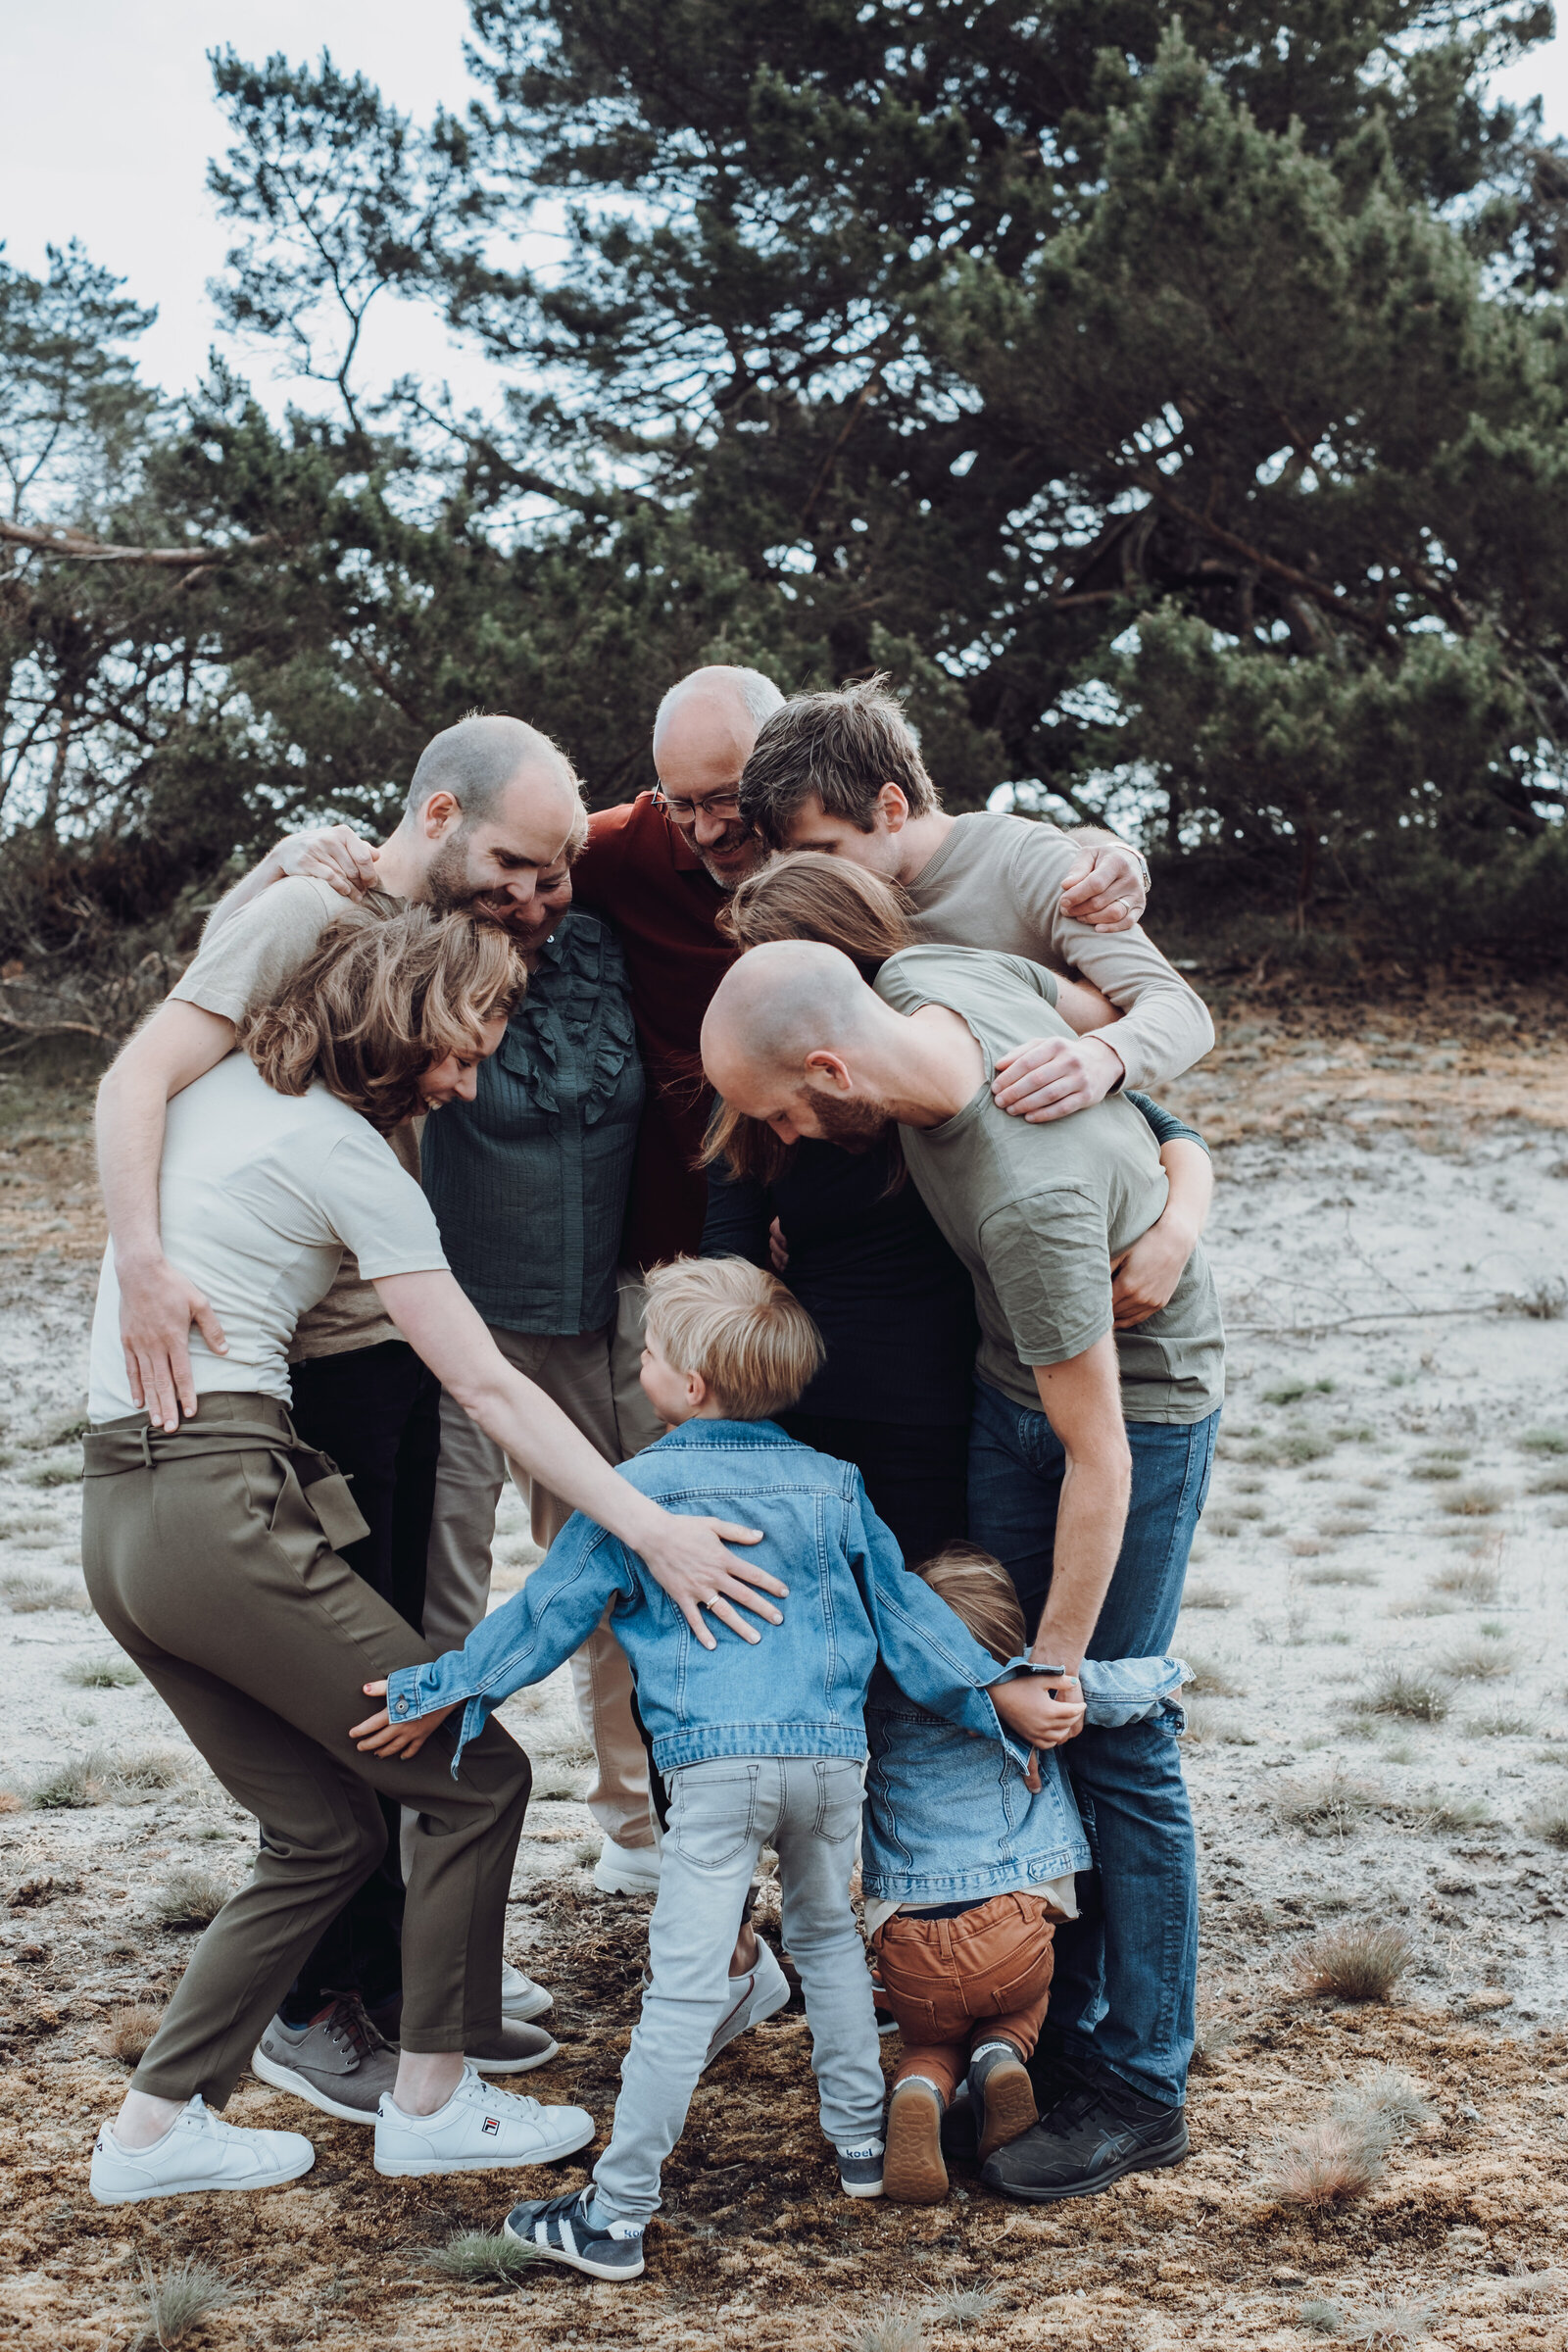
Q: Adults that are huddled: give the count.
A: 7